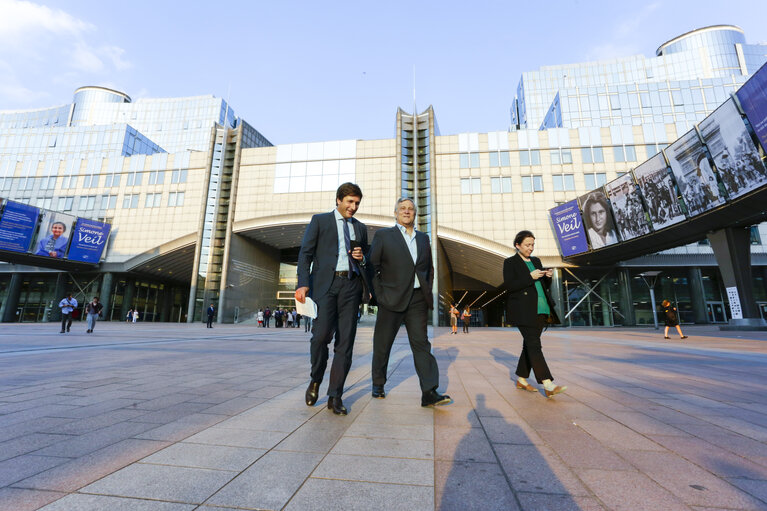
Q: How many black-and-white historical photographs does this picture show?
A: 5